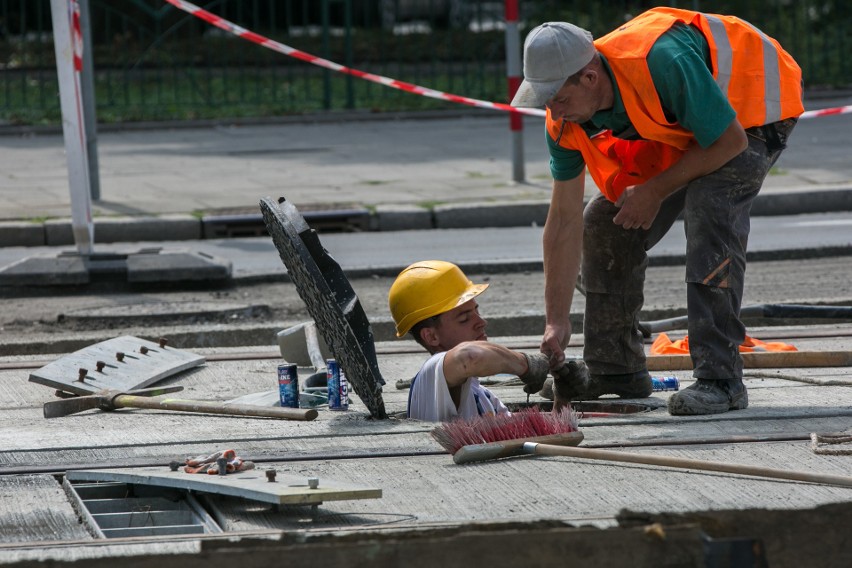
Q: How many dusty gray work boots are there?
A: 2